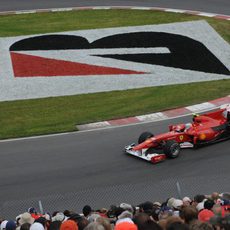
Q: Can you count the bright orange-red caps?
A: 3